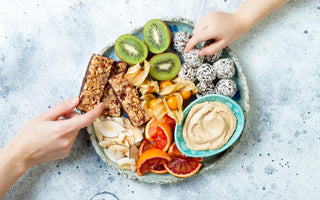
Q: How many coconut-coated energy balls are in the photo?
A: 8